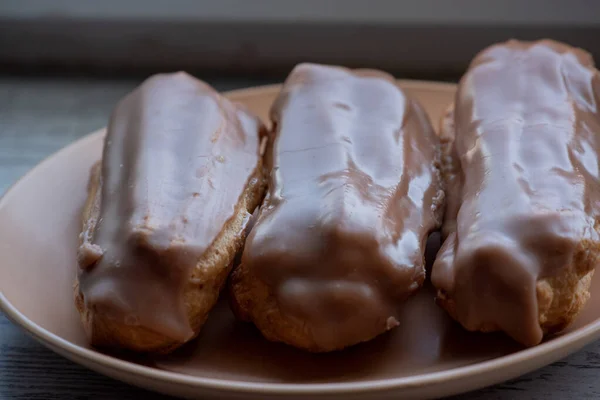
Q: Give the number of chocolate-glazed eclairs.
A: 3